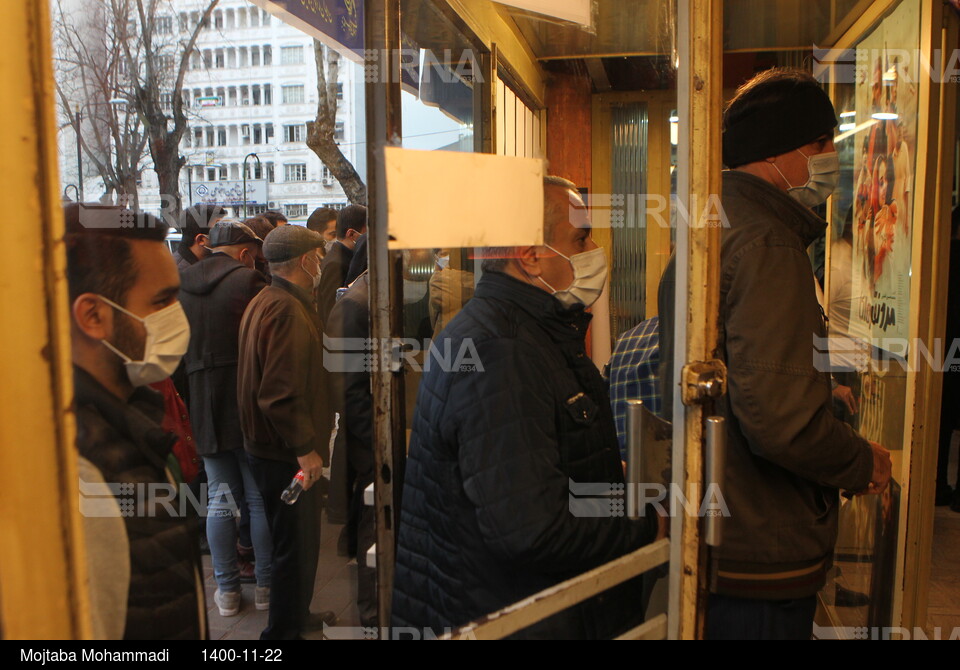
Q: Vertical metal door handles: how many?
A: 2